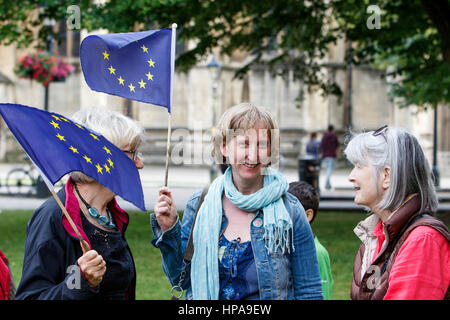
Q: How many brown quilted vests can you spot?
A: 1